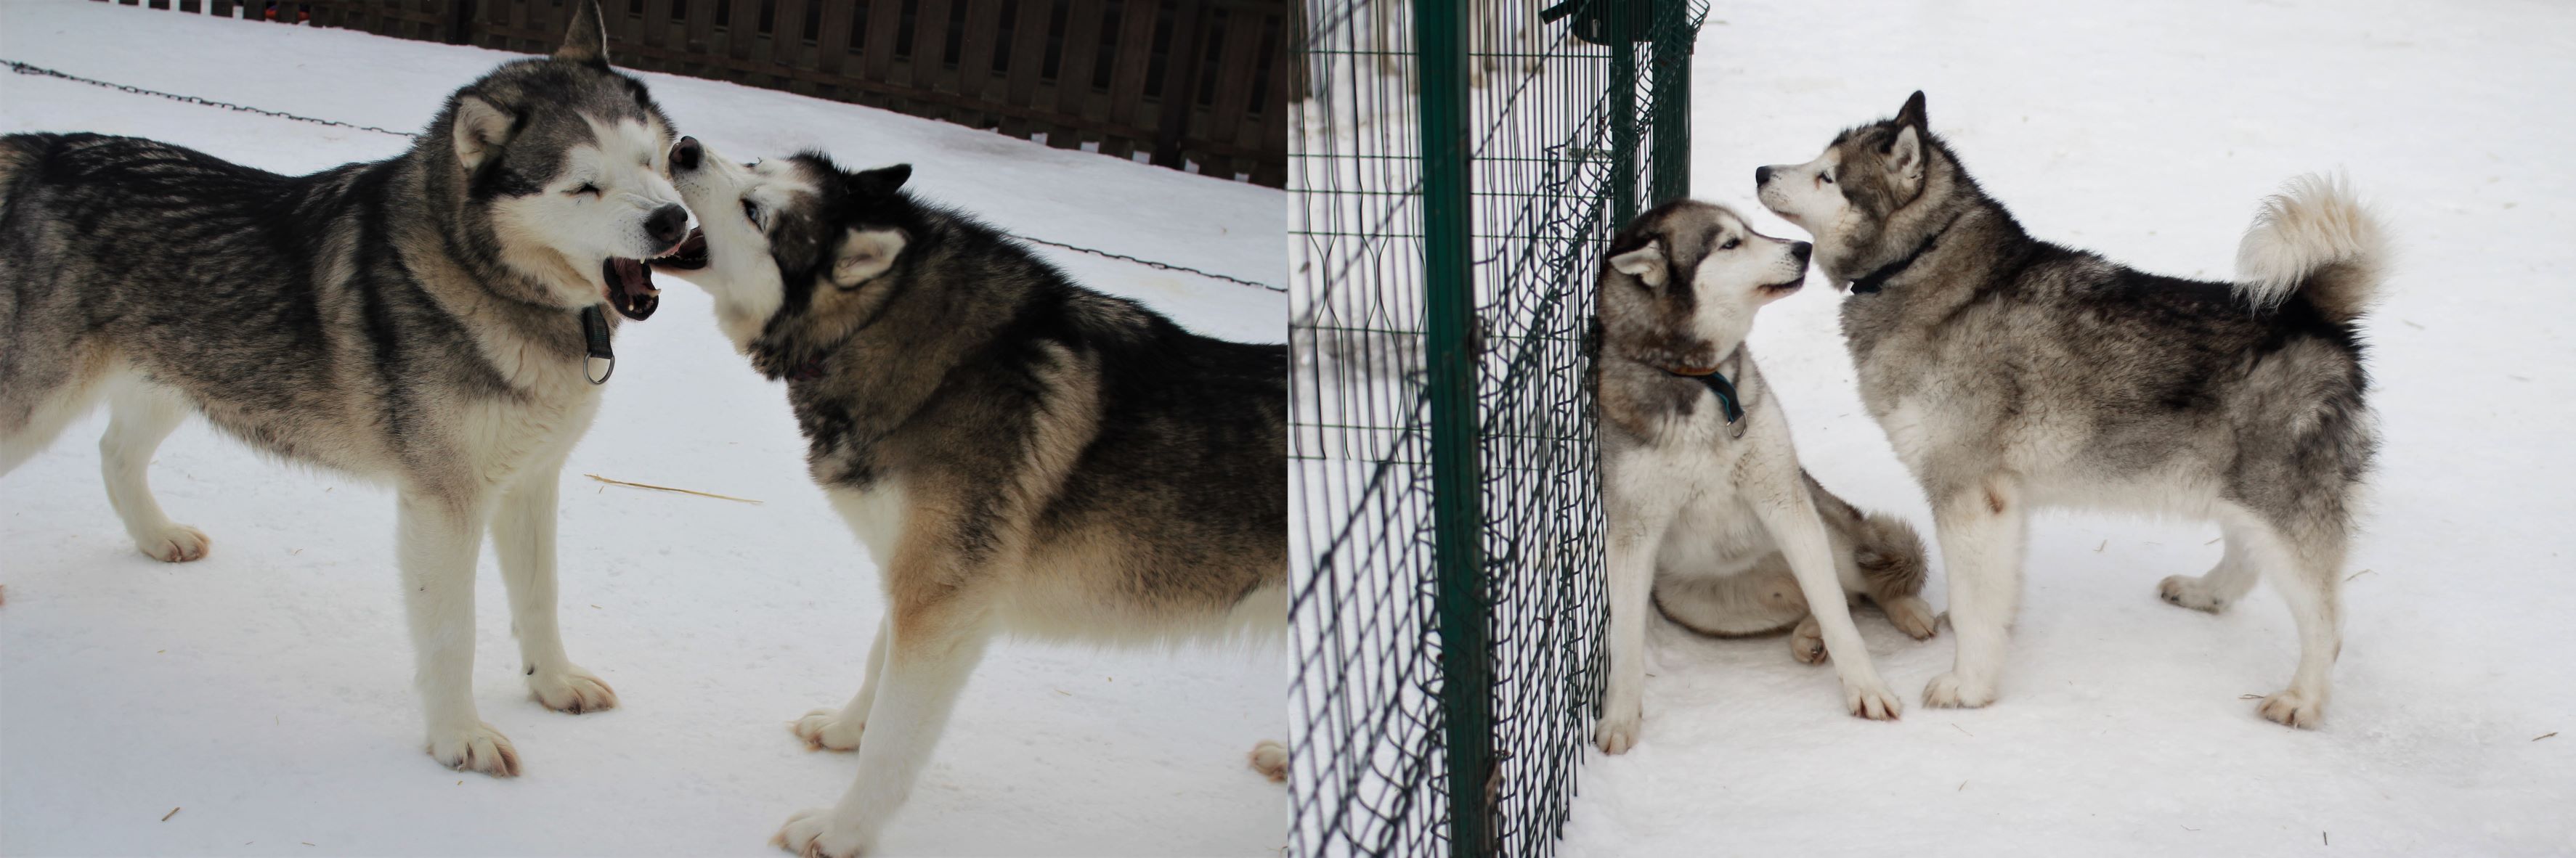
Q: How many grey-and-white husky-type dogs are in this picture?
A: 4